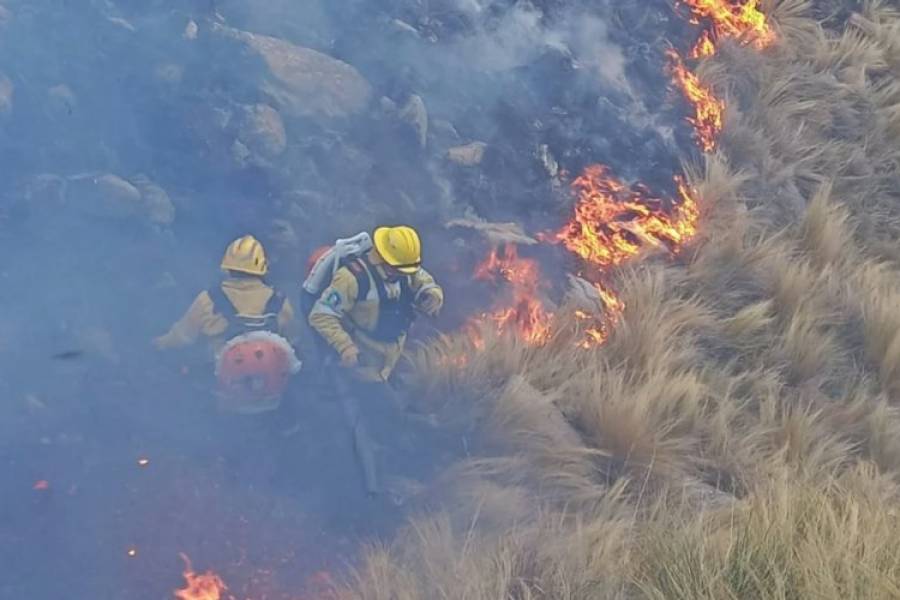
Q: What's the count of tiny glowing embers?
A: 3